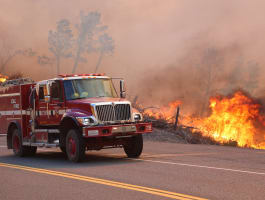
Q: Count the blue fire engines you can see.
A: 0